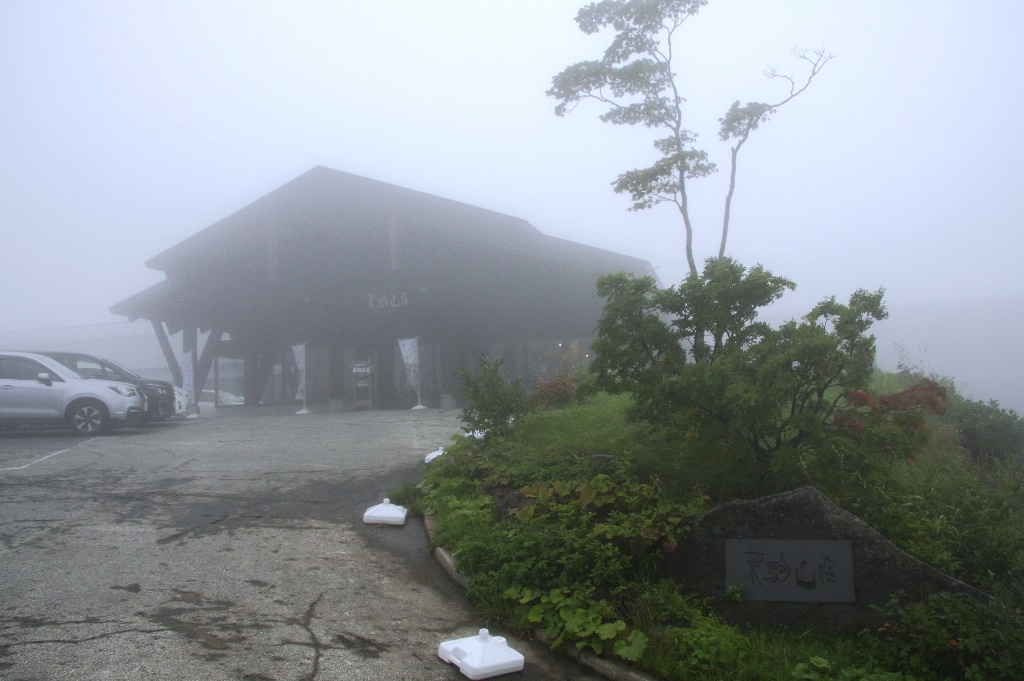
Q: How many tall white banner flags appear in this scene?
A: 3